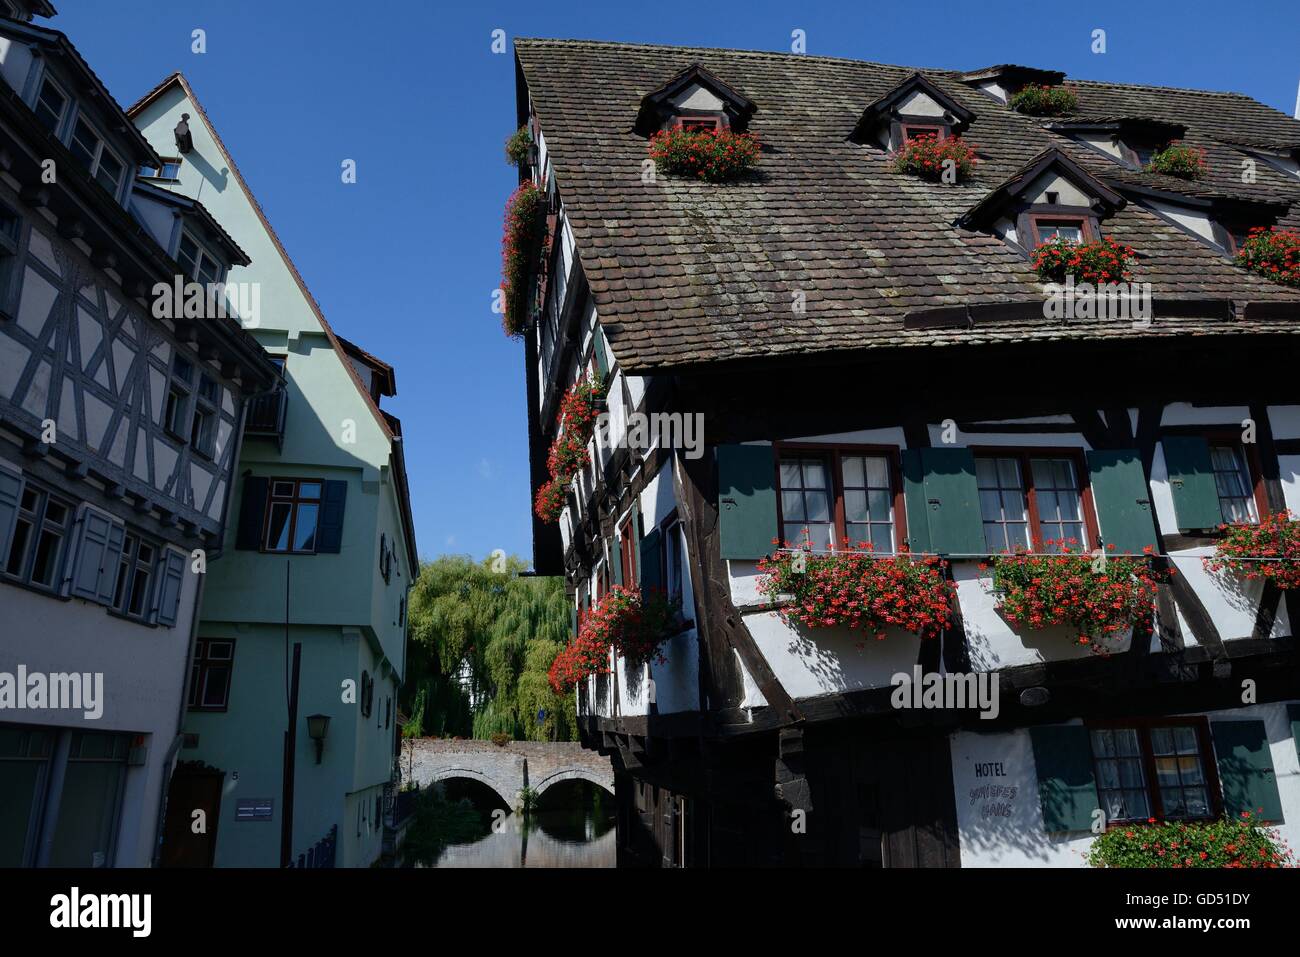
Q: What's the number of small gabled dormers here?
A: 3